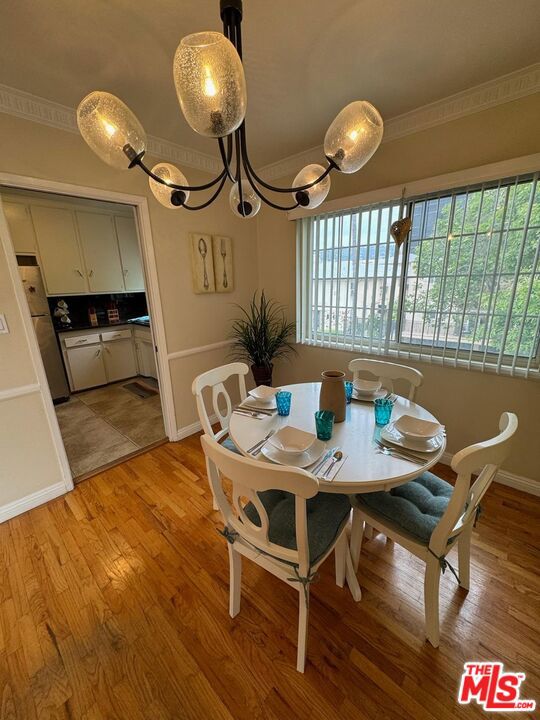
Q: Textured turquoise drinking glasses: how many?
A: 4